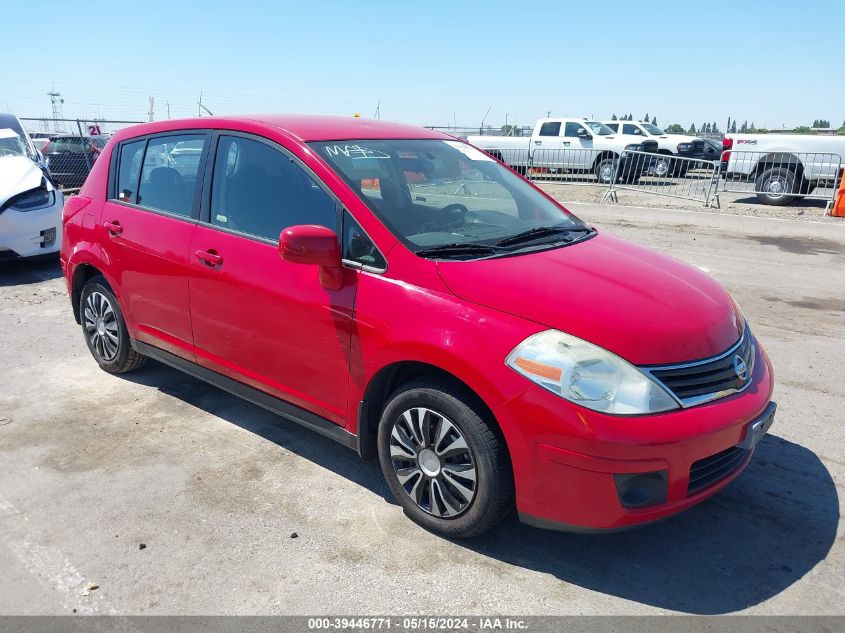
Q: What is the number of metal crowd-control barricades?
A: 4